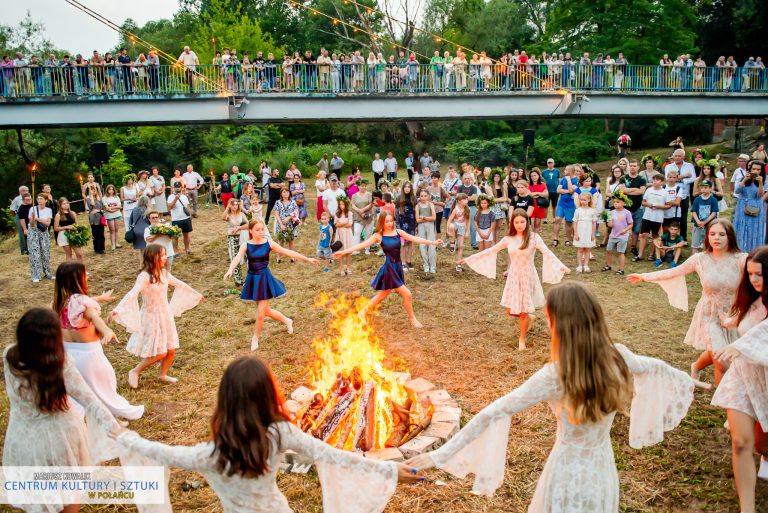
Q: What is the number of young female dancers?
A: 10